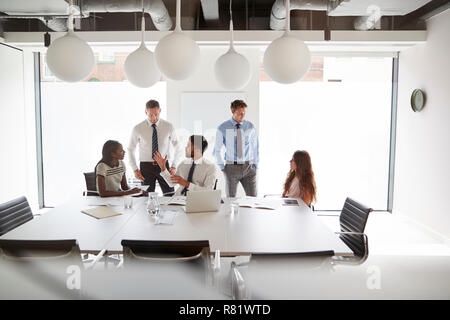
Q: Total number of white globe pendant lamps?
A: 5